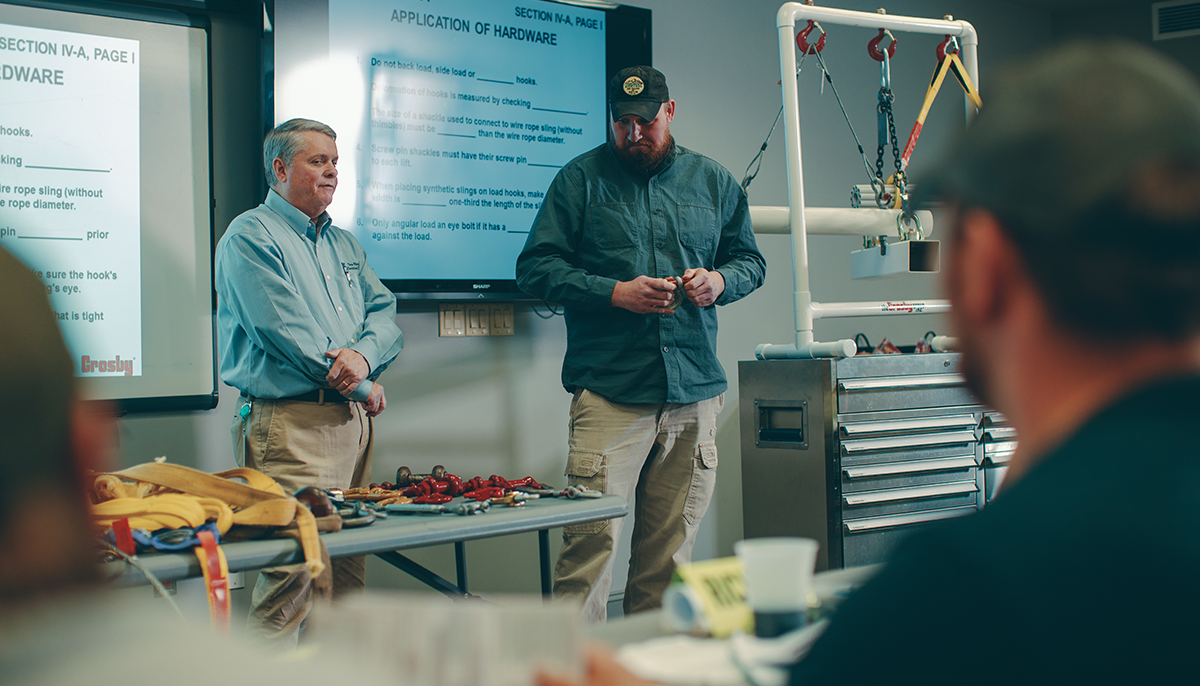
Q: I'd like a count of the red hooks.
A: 3